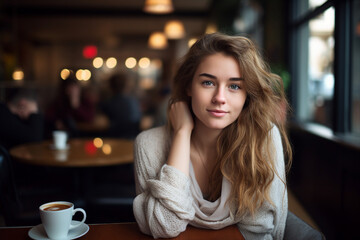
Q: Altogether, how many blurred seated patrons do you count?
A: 3